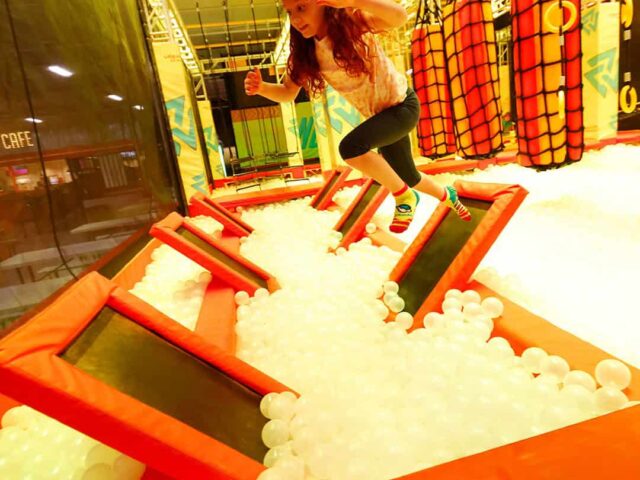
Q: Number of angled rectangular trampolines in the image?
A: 6